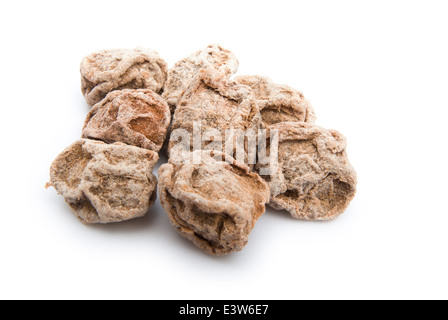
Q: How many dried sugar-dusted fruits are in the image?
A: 8